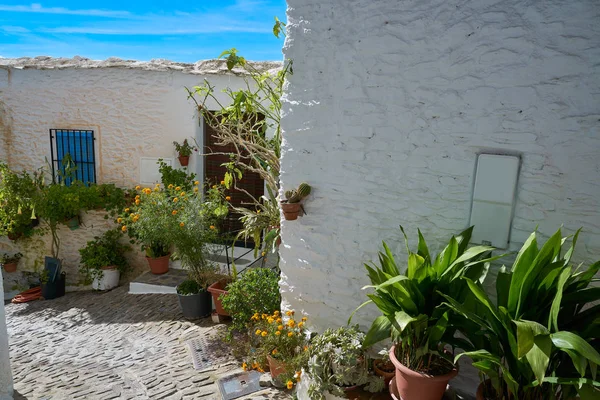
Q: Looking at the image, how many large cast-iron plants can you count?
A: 2